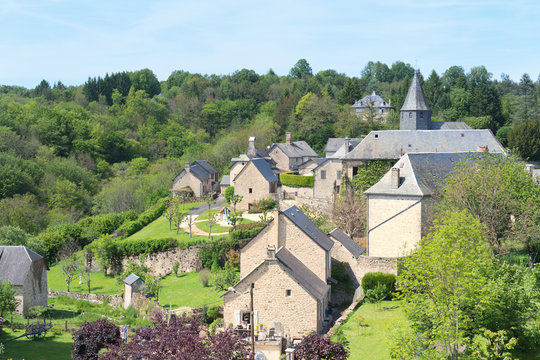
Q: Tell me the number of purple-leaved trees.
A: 3